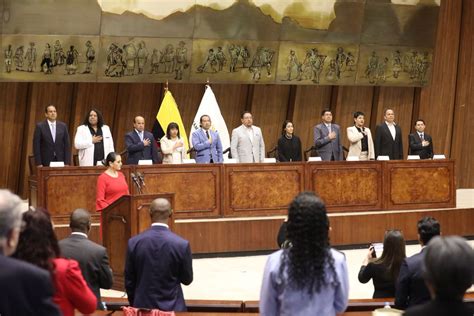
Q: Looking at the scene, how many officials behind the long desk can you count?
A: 11